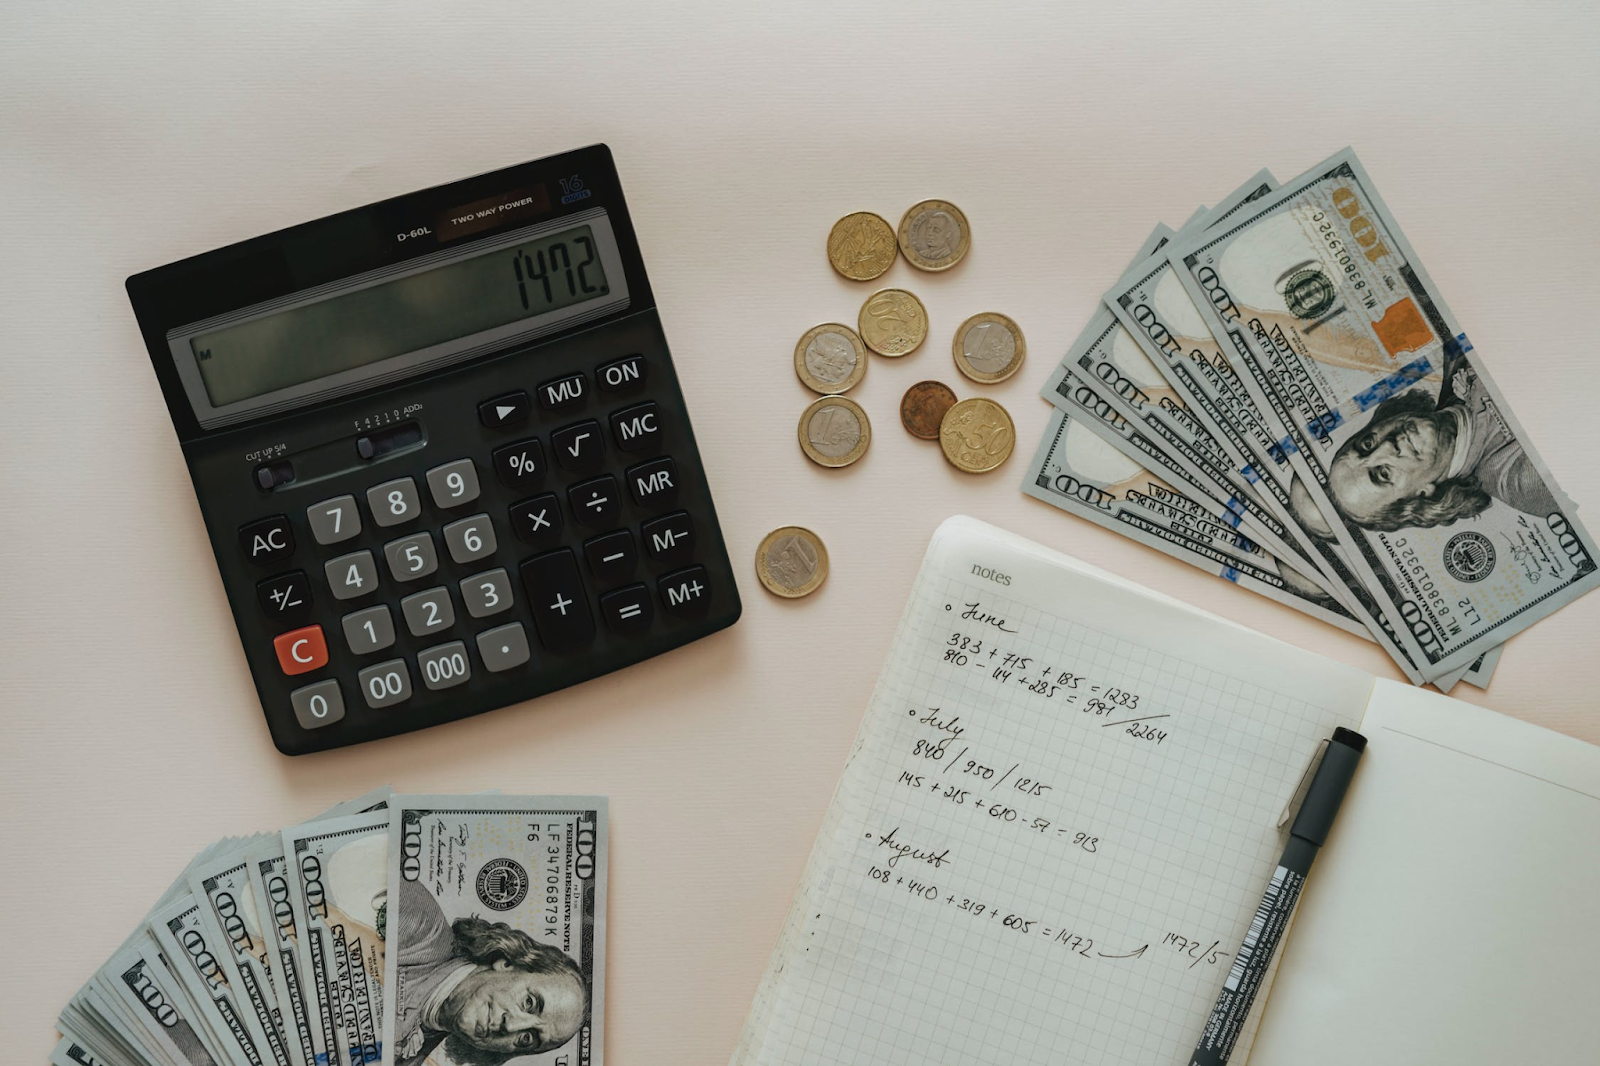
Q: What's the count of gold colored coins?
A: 3